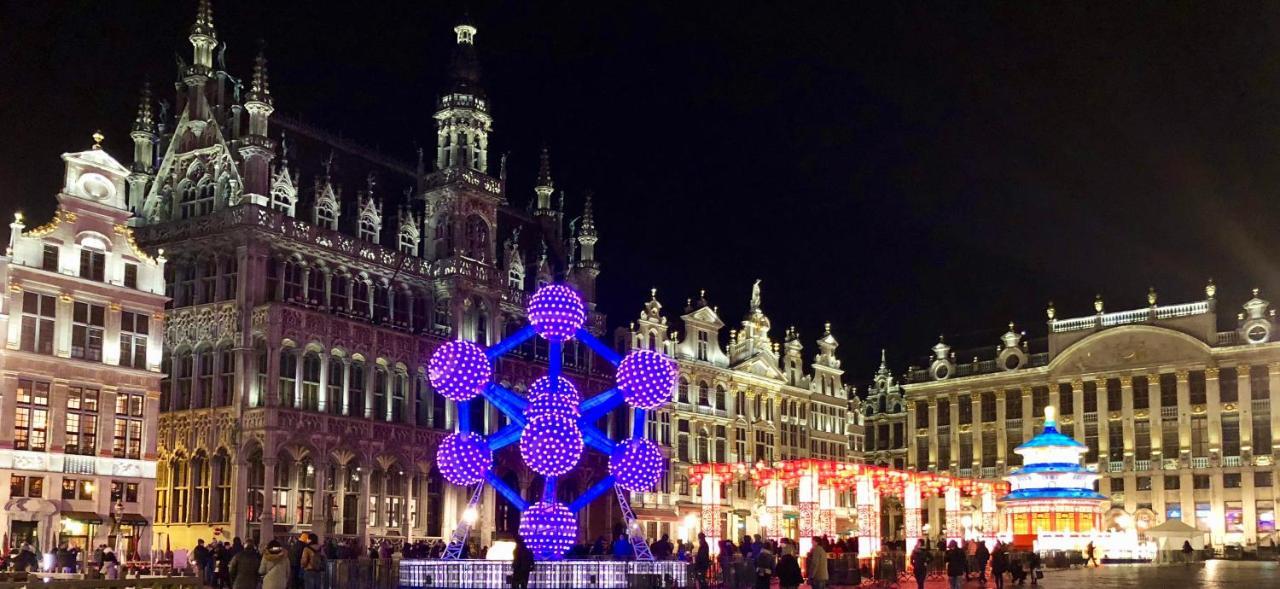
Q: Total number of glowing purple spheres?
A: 9